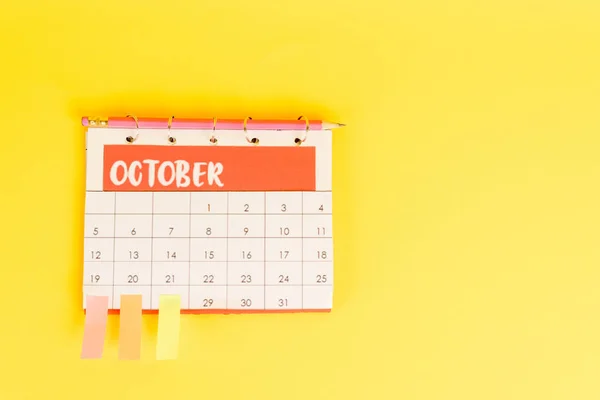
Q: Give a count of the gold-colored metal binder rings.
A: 5